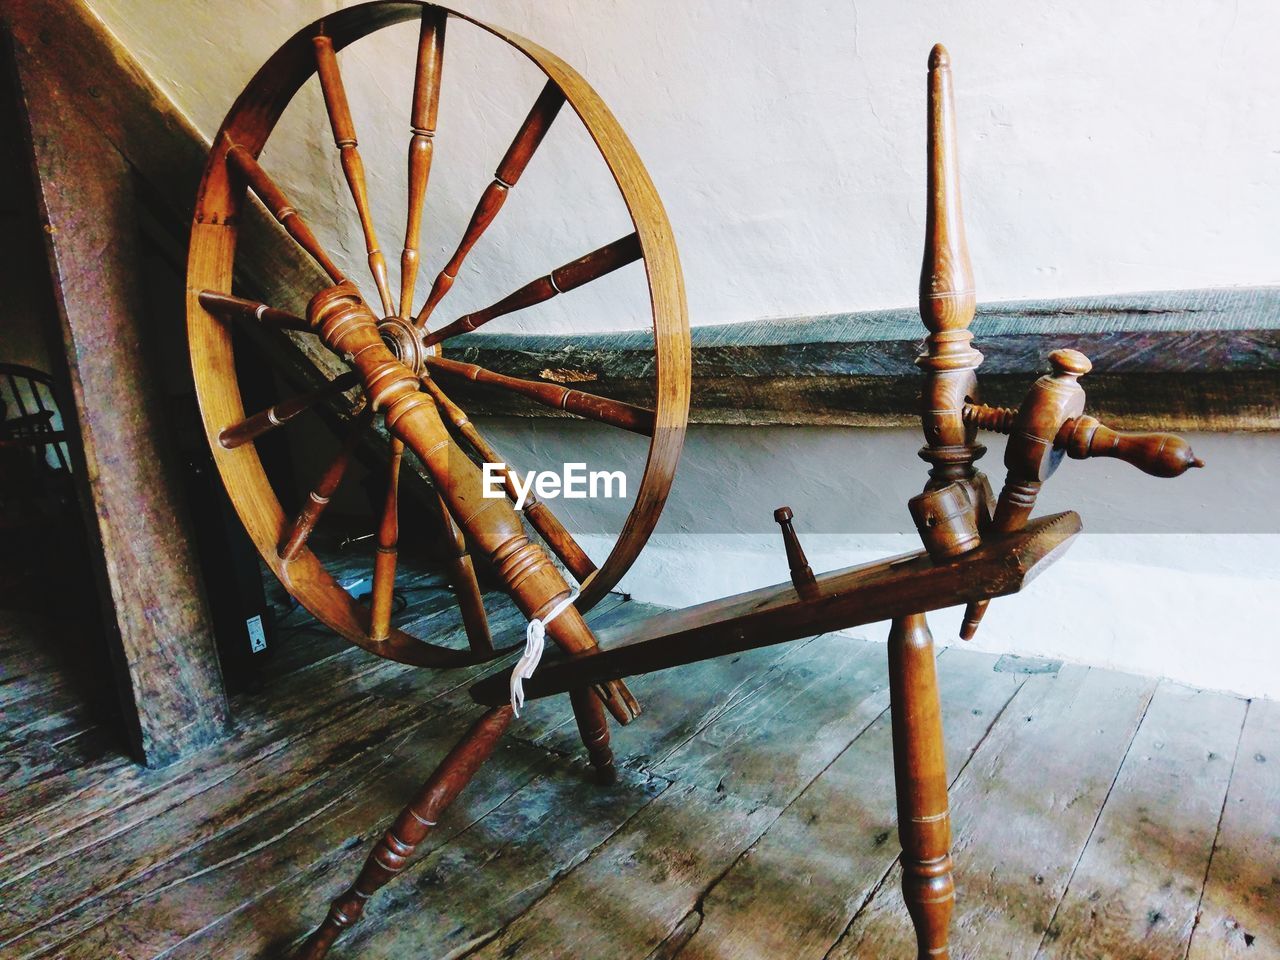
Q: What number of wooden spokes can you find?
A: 12